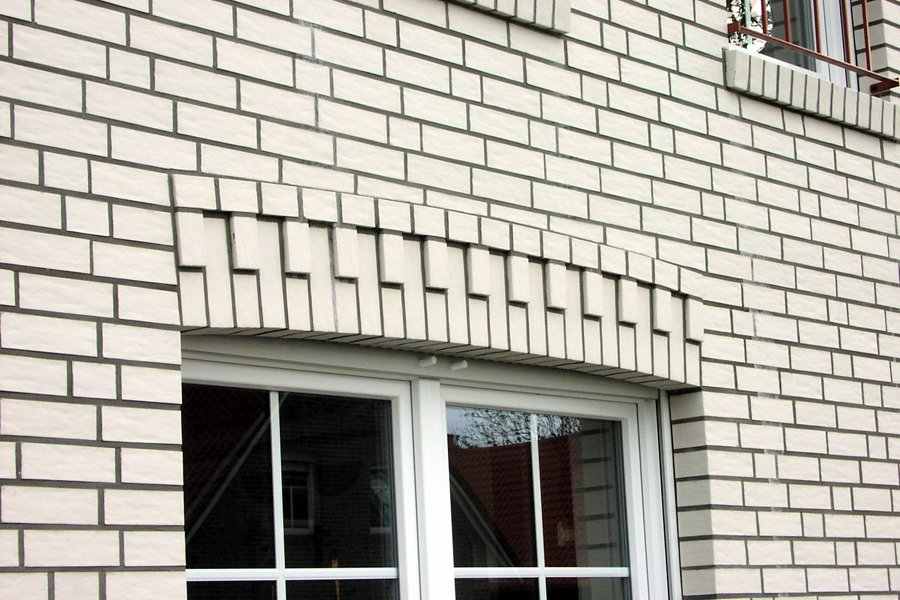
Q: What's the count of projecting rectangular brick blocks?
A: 13